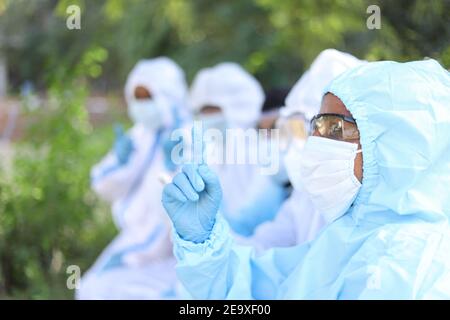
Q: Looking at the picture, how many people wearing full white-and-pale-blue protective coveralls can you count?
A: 4